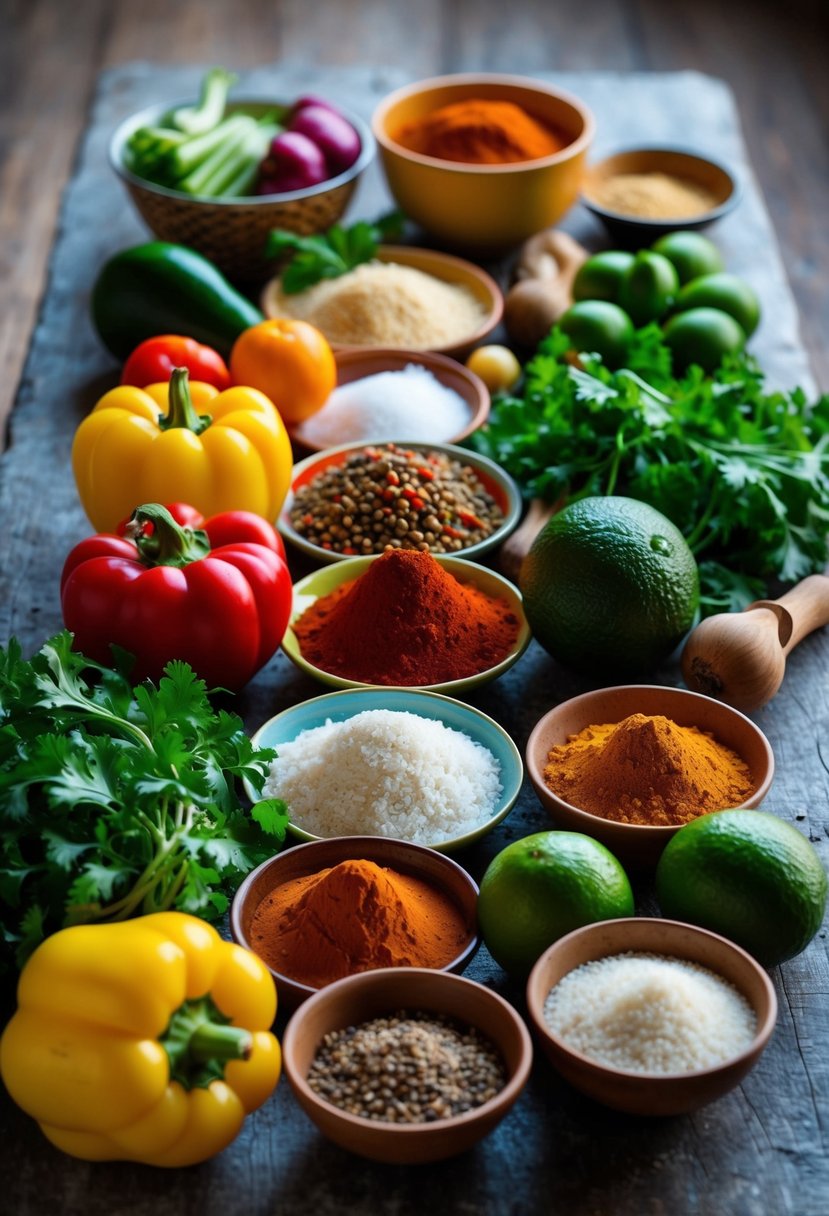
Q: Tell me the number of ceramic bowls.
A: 11